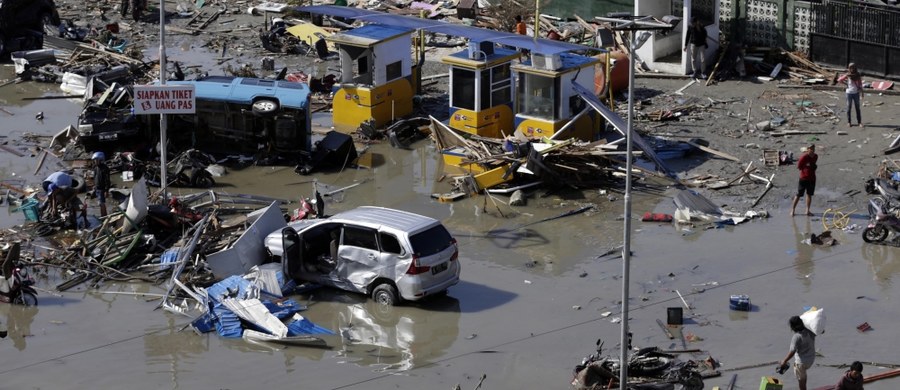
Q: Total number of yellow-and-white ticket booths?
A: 3